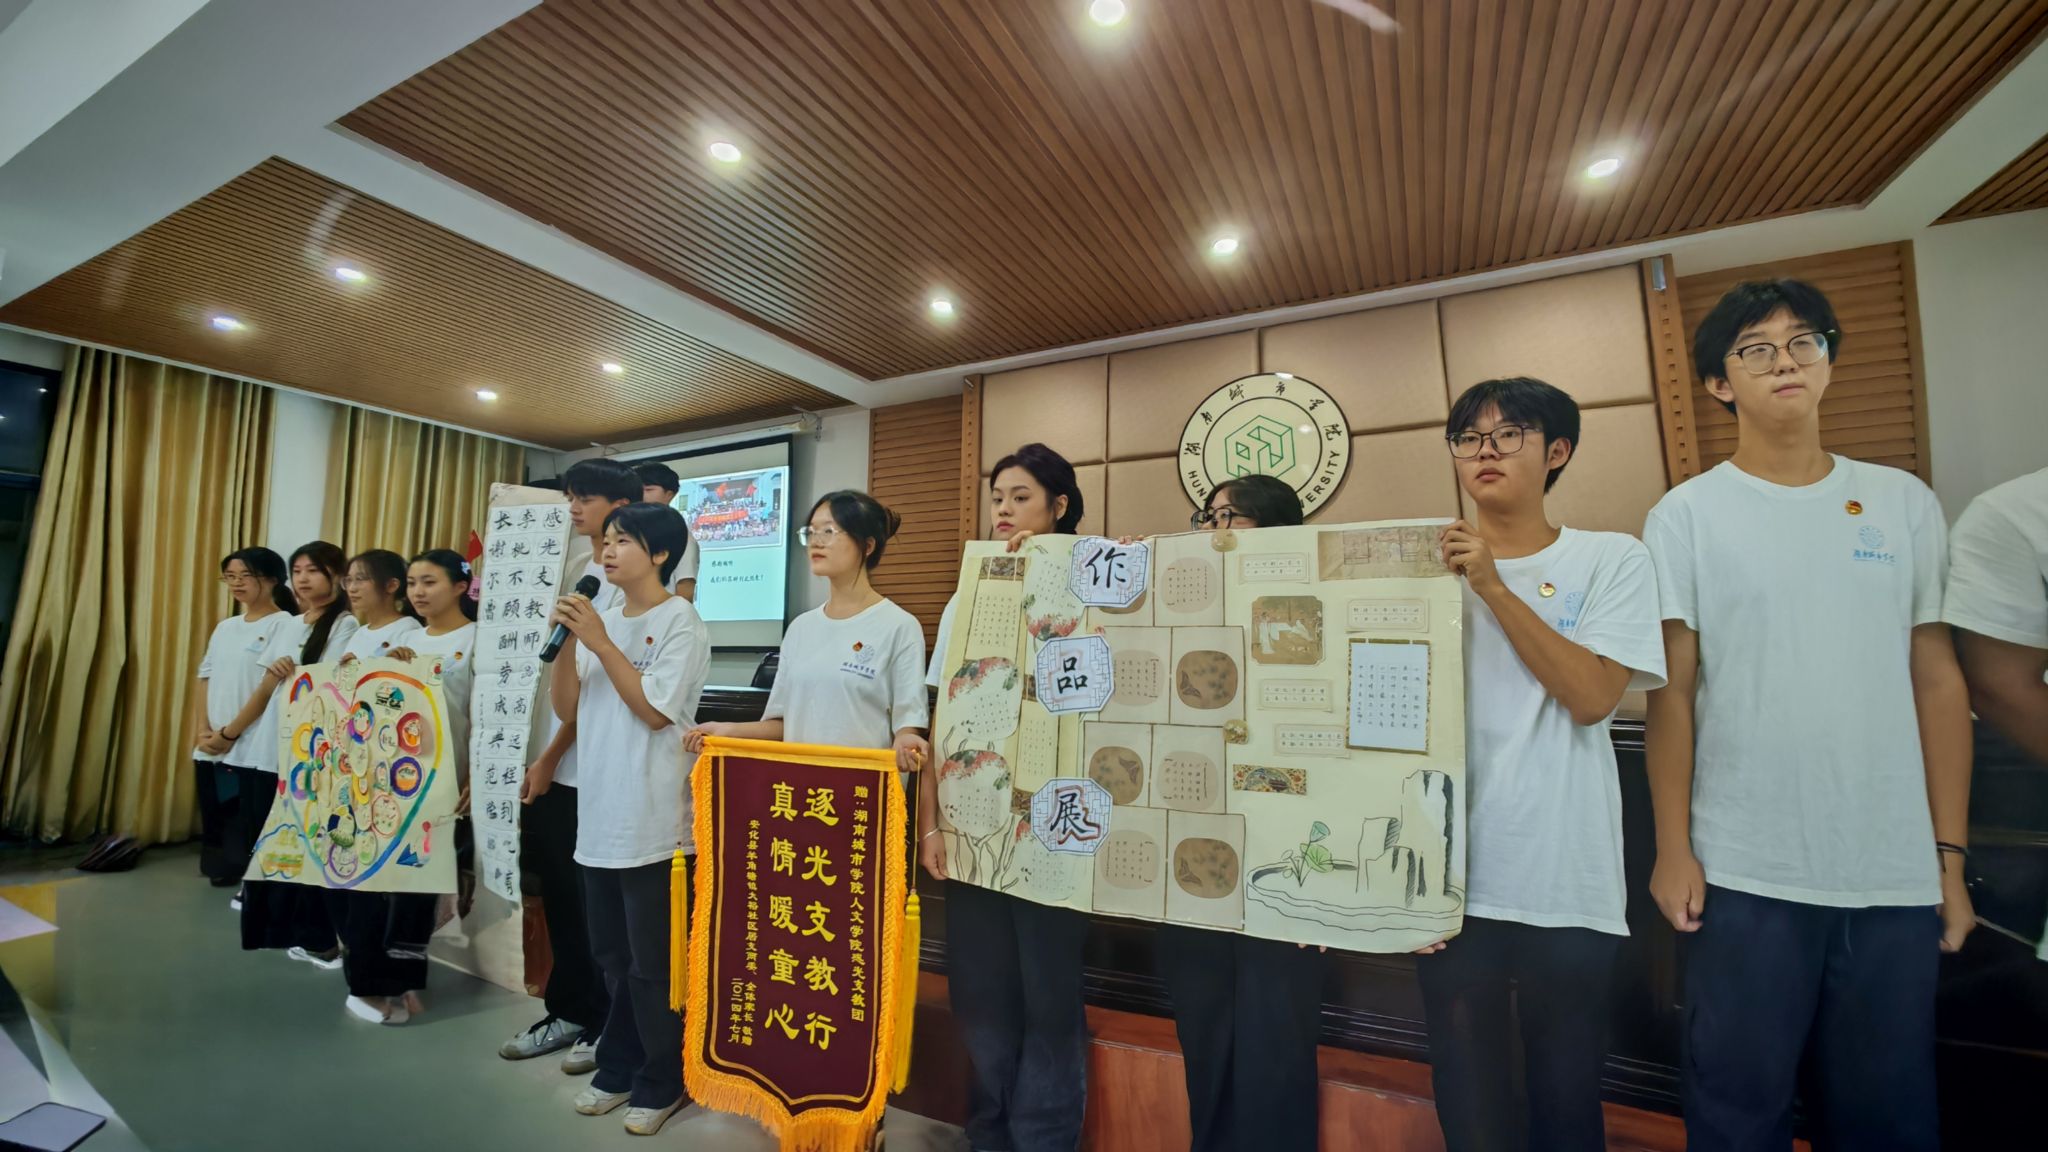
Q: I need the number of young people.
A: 13